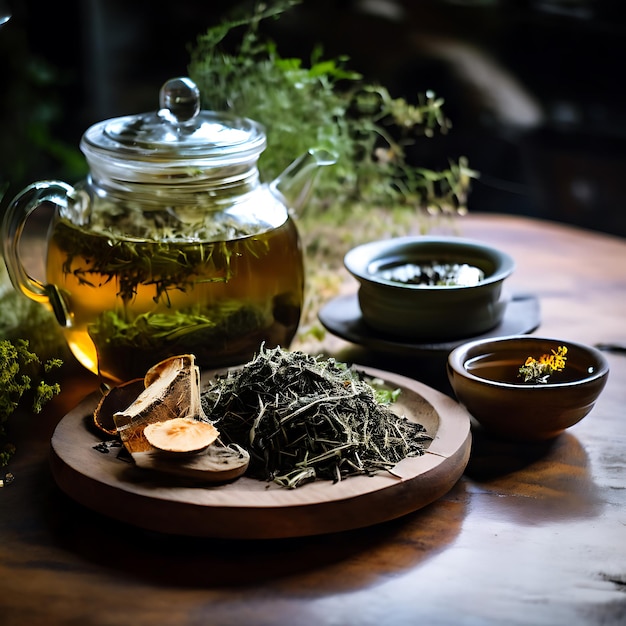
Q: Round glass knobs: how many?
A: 1